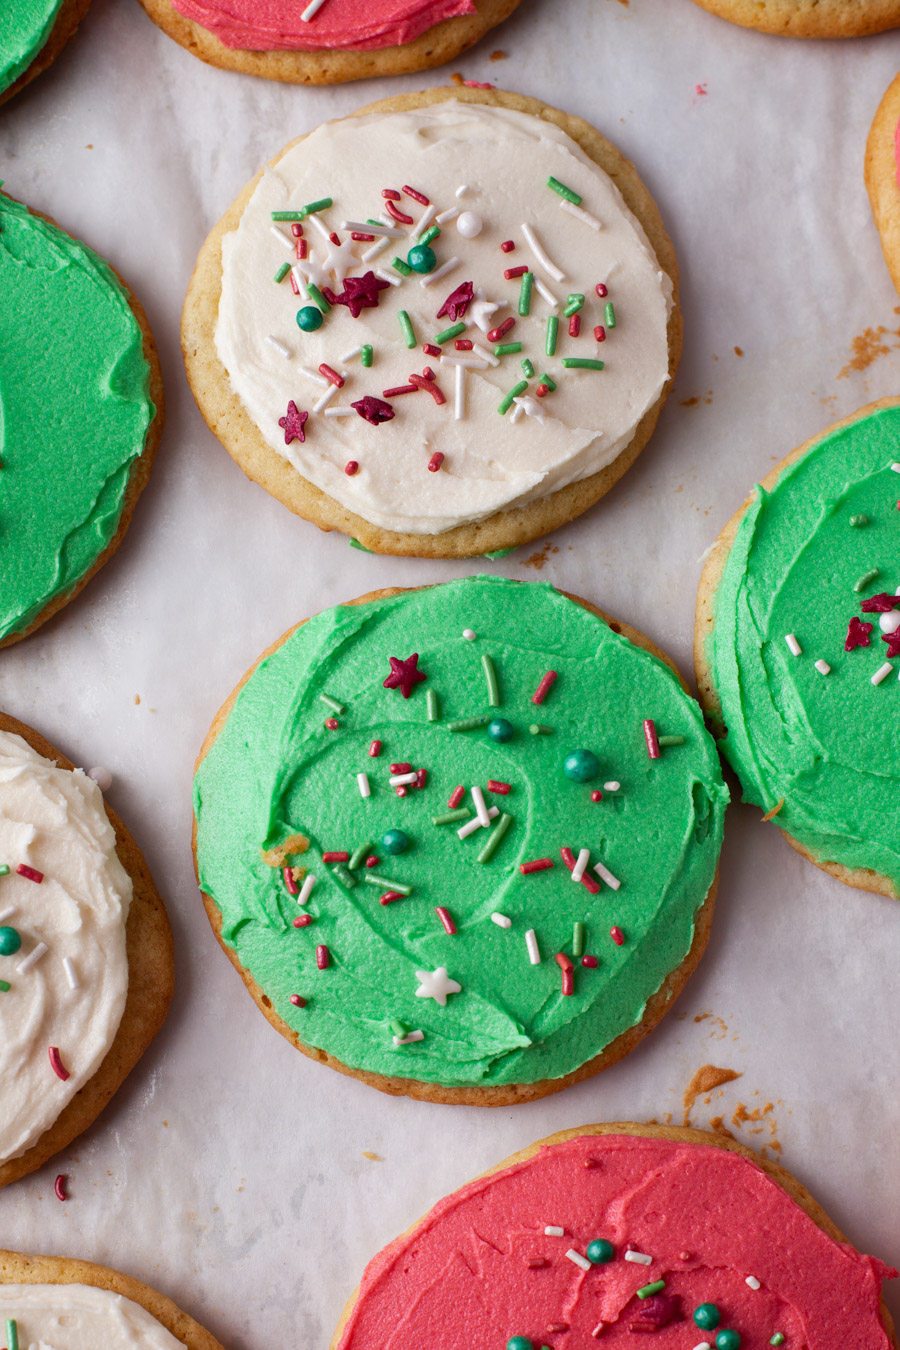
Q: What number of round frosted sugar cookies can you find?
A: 11